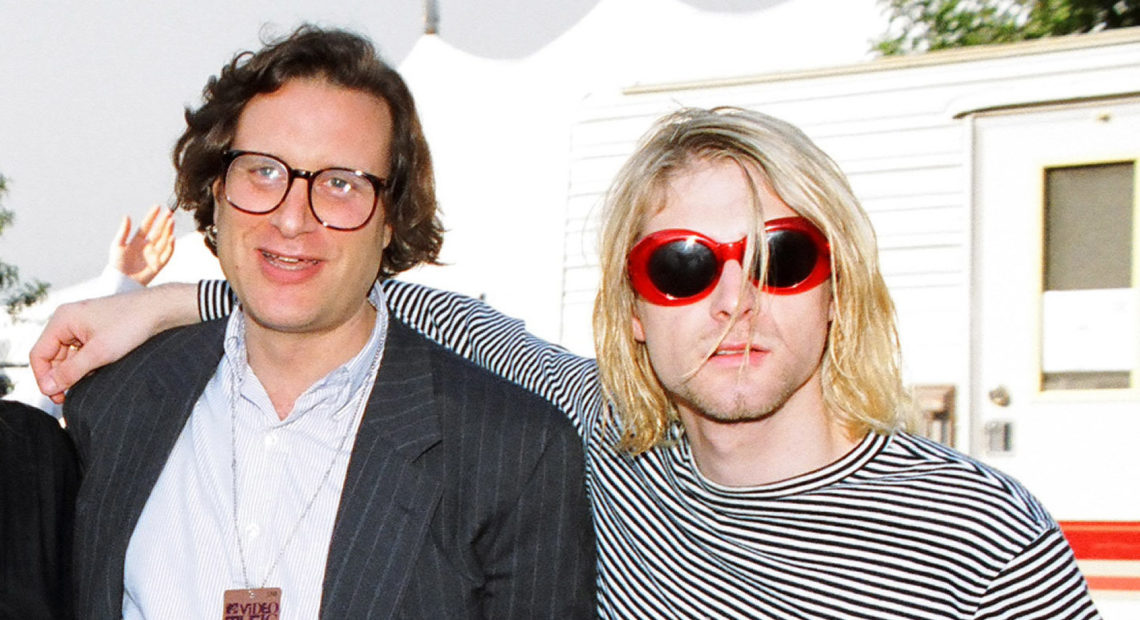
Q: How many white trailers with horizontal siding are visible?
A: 1